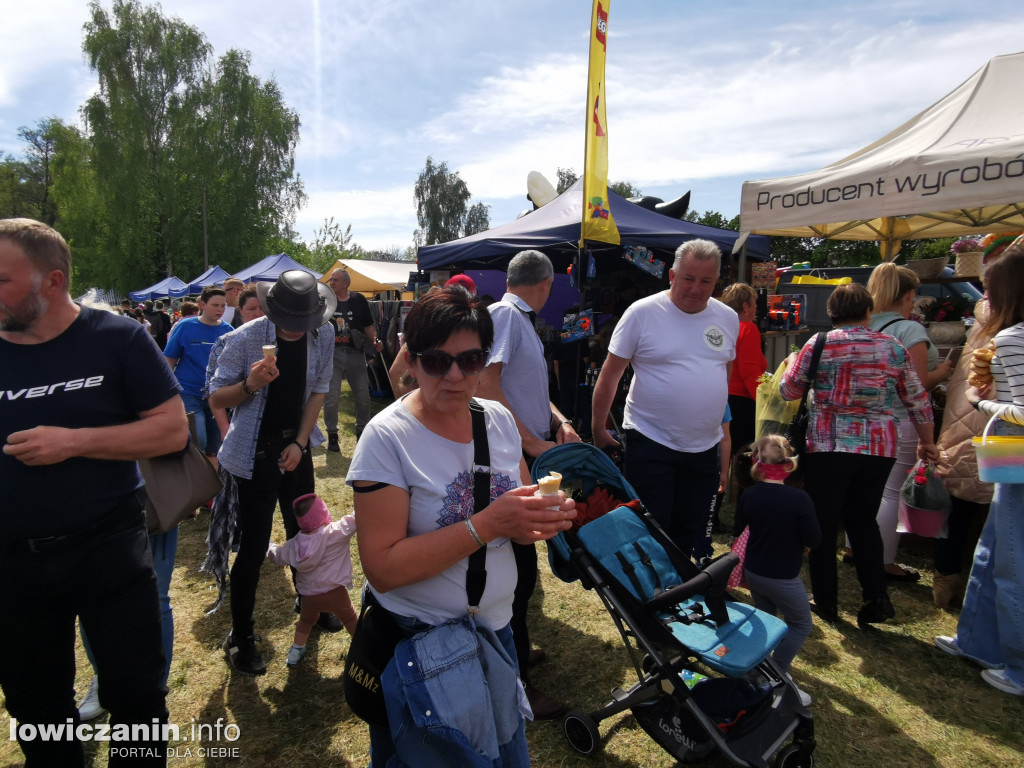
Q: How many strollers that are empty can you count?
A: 1